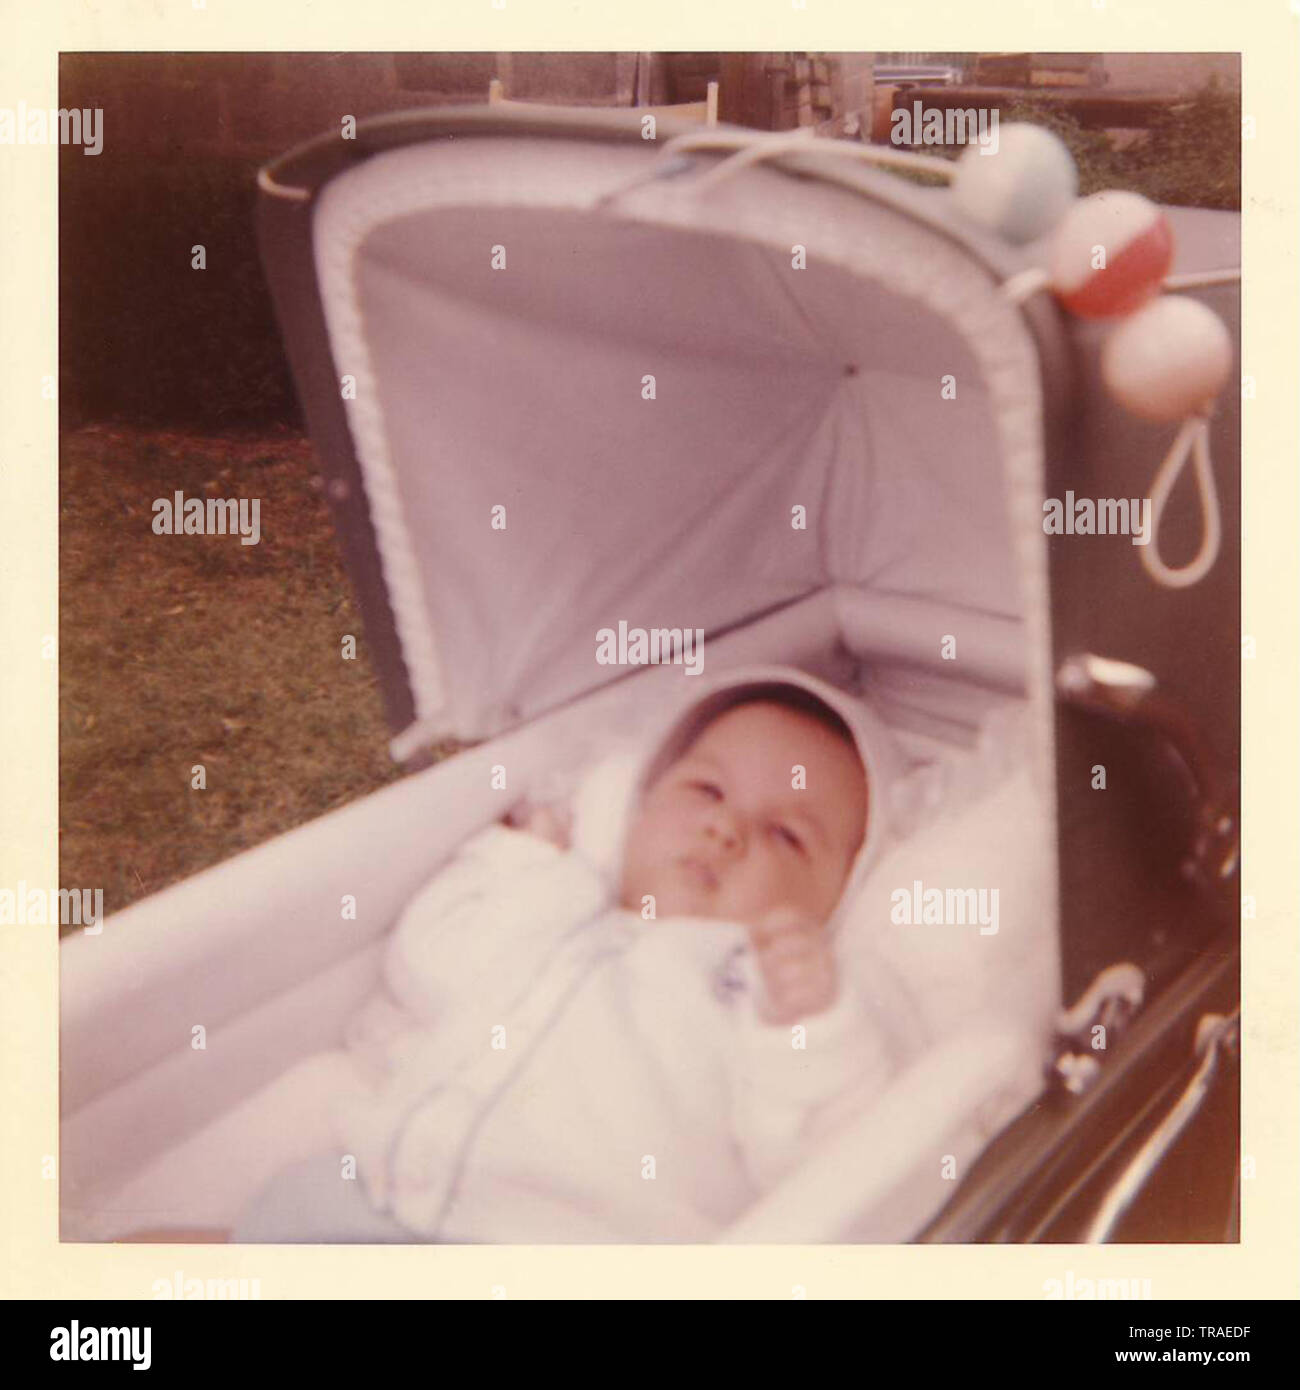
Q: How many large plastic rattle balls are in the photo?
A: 3